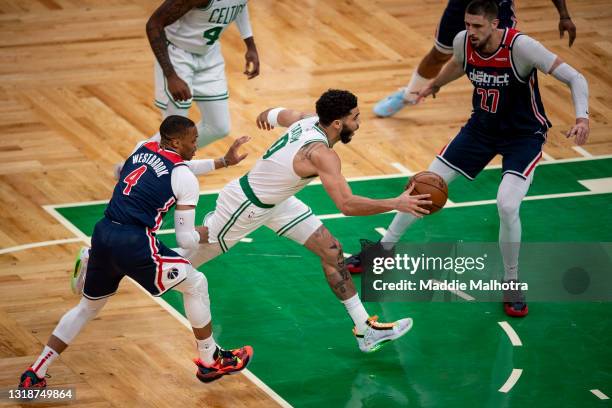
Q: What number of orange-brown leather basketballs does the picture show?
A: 1